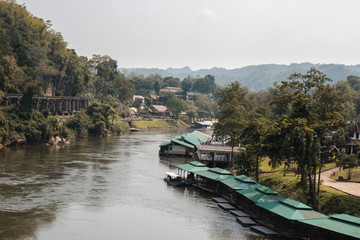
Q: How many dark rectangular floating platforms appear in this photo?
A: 5